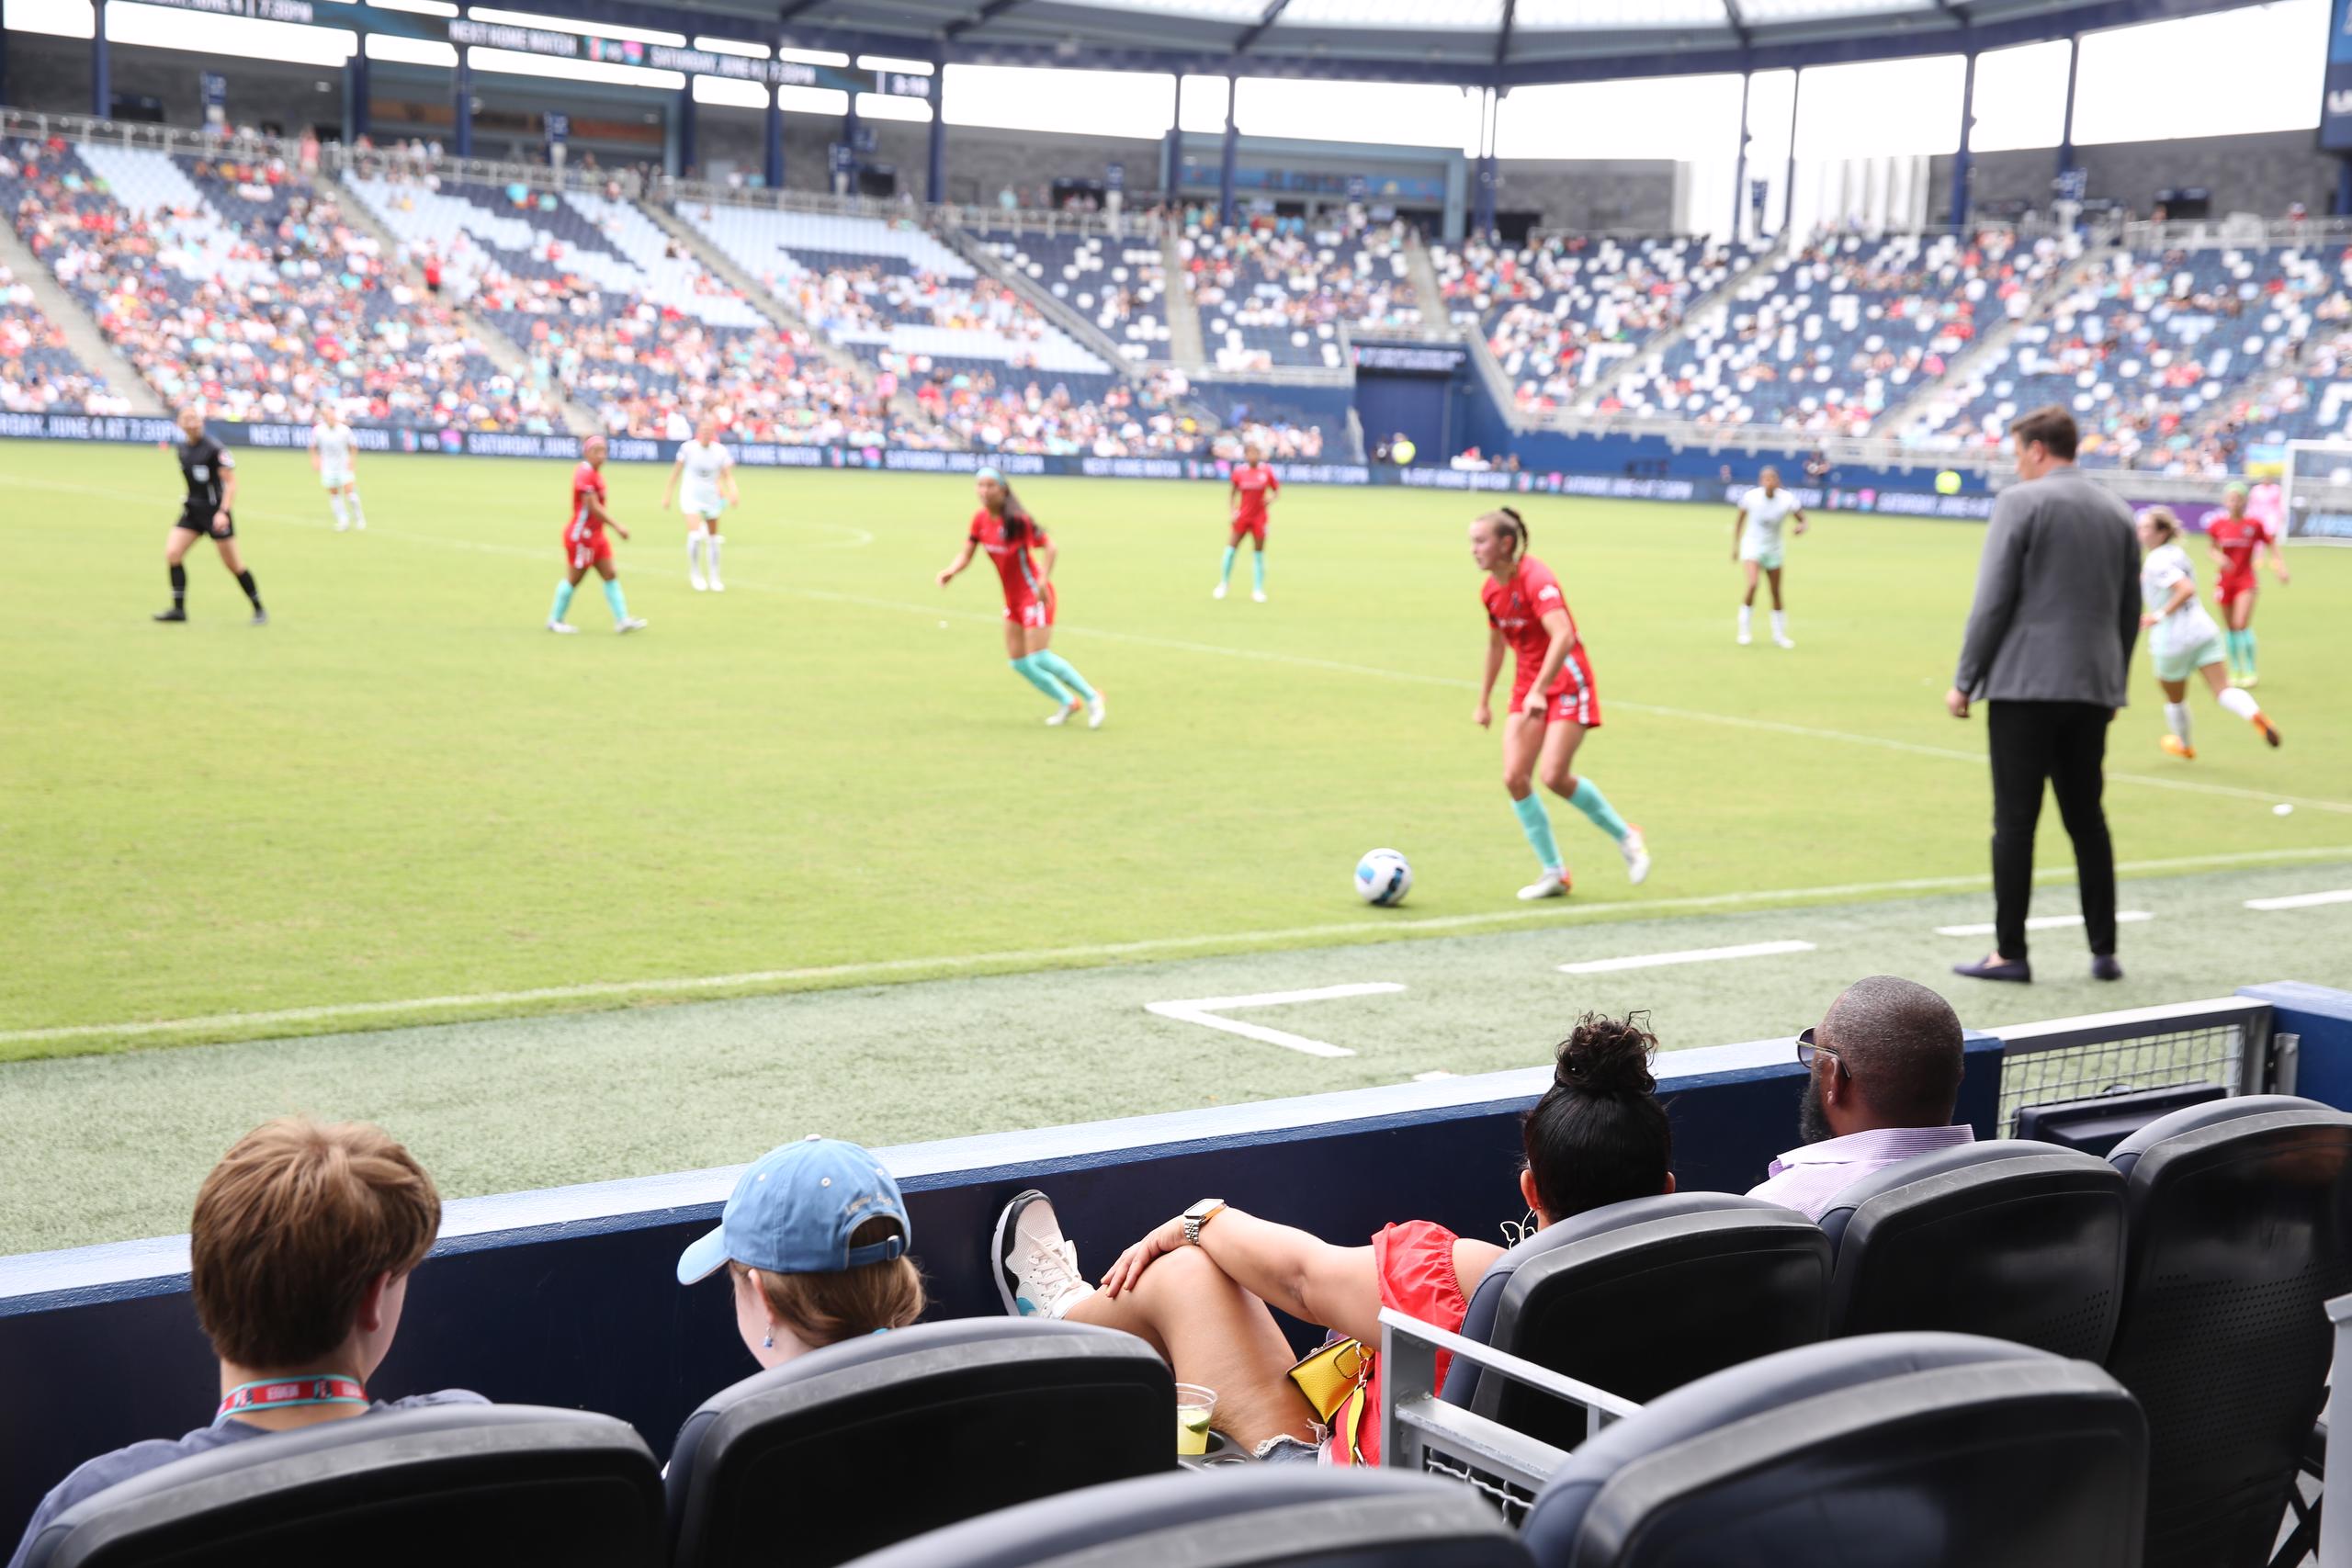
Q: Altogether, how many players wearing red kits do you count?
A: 5